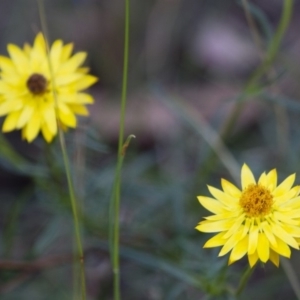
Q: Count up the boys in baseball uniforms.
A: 0